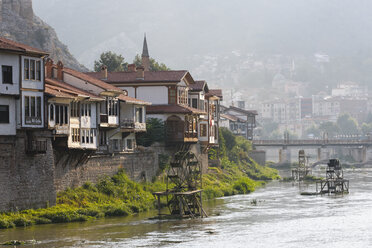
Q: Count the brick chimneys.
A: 5